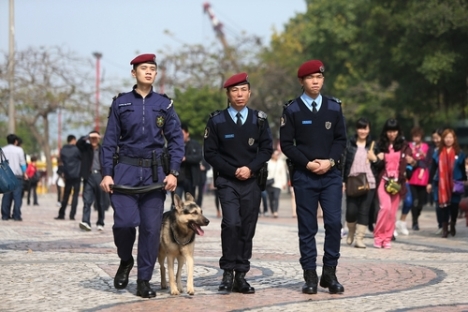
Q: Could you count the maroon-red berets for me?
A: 3